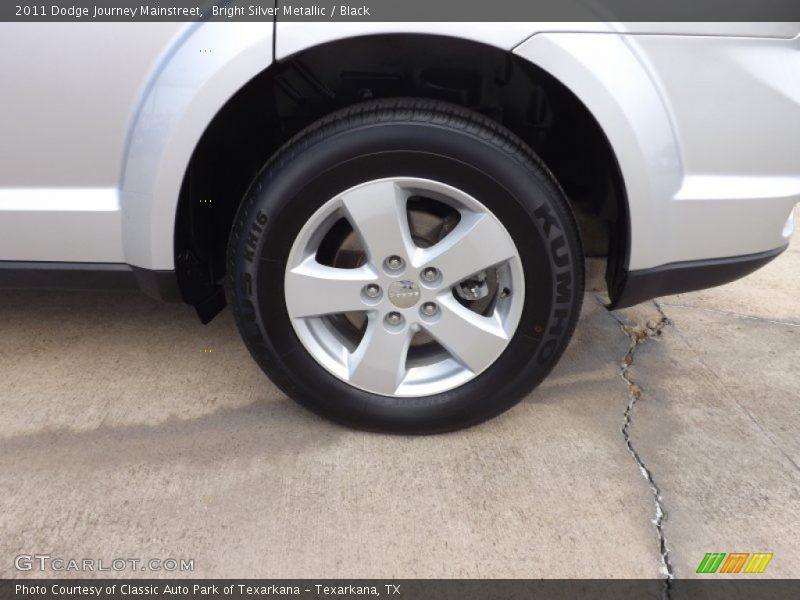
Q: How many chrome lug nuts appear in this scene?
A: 5